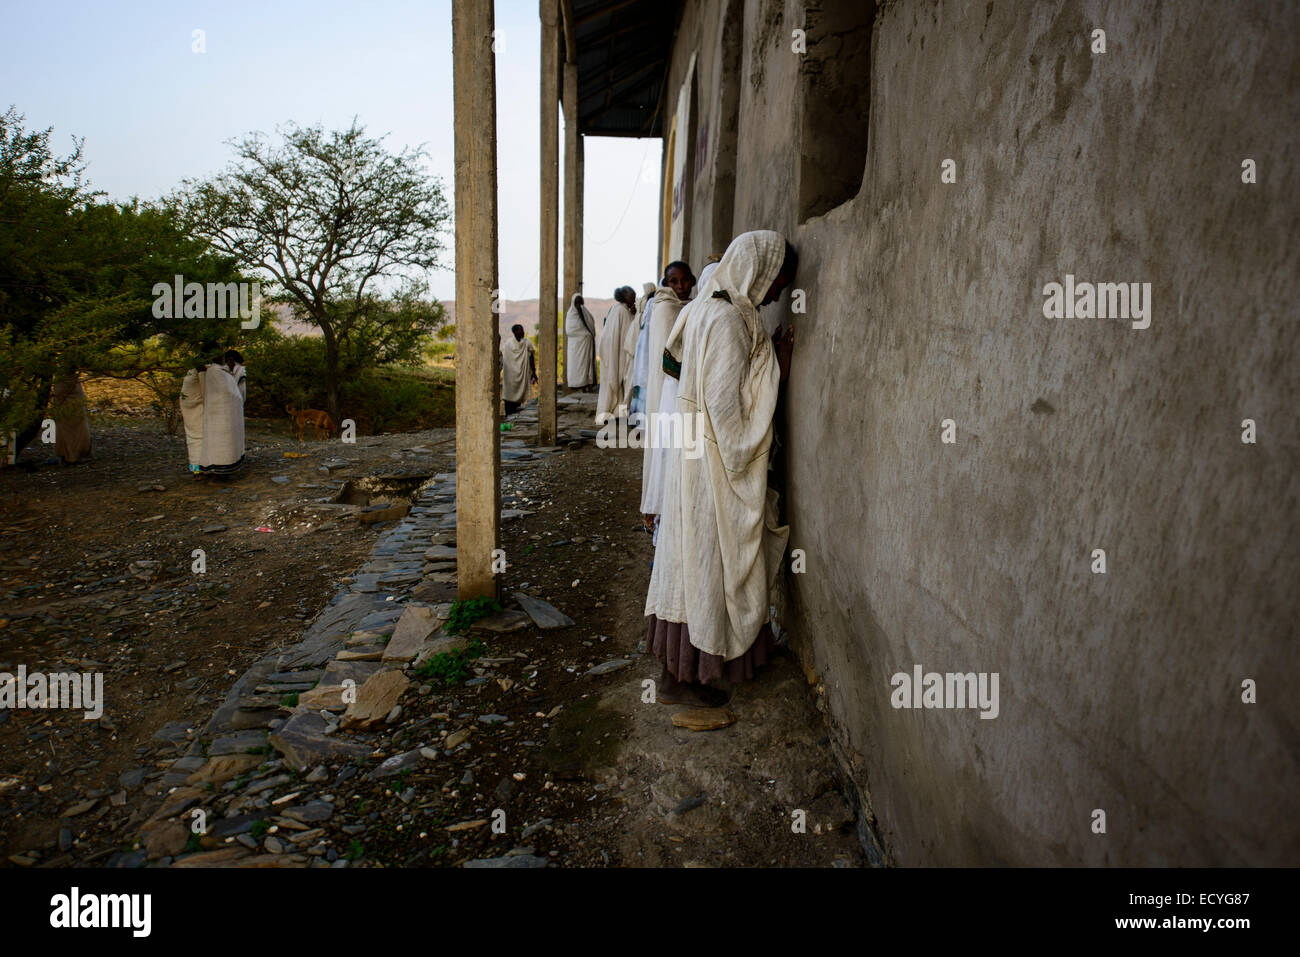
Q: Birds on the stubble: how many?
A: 0